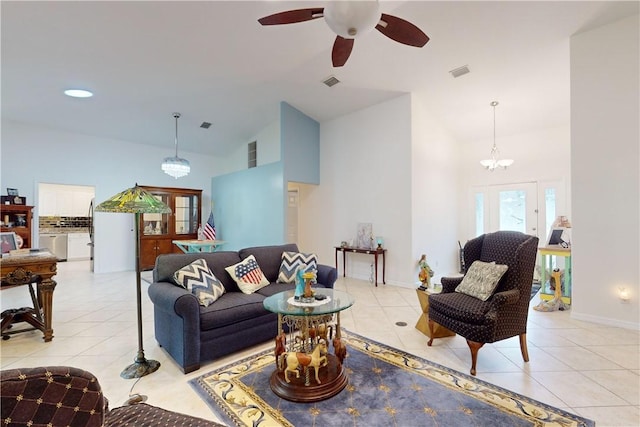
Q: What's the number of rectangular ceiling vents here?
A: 3